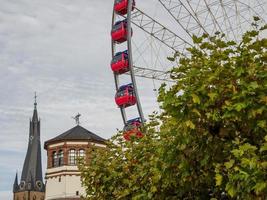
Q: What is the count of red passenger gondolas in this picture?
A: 5